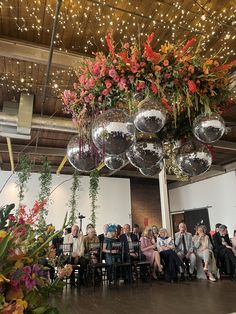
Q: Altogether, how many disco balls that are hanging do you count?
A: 8